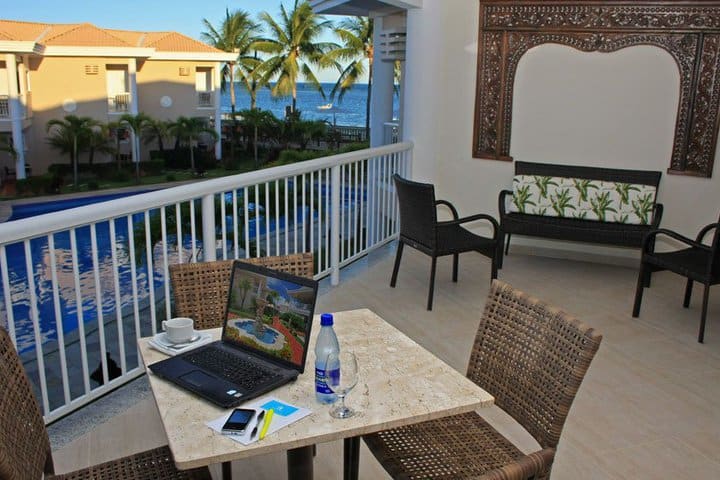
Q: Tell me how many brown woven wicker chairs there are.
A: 3